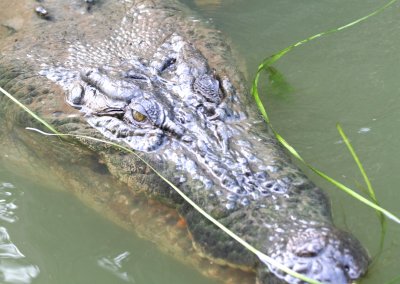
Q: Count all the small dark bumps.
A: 2